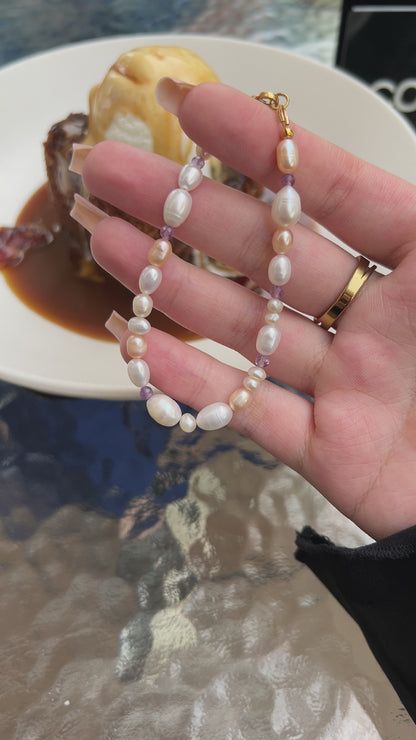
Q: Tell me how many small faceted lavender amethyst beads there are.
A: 6